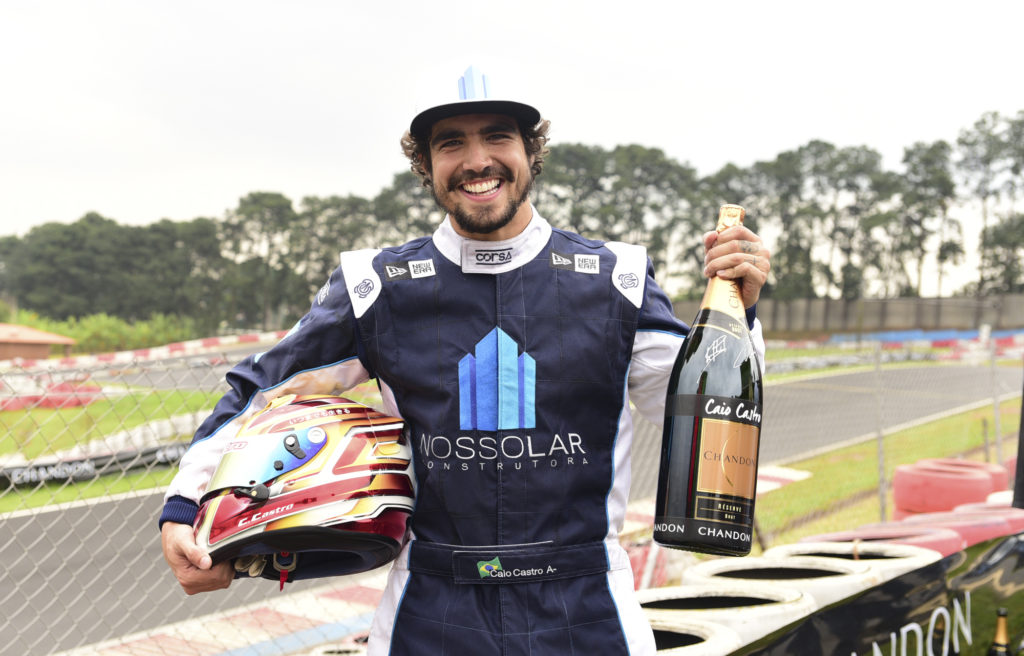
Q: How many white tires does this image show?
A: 4